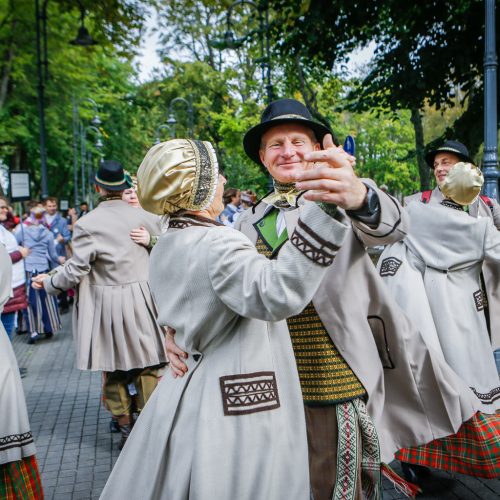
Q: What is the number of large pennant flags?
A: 0